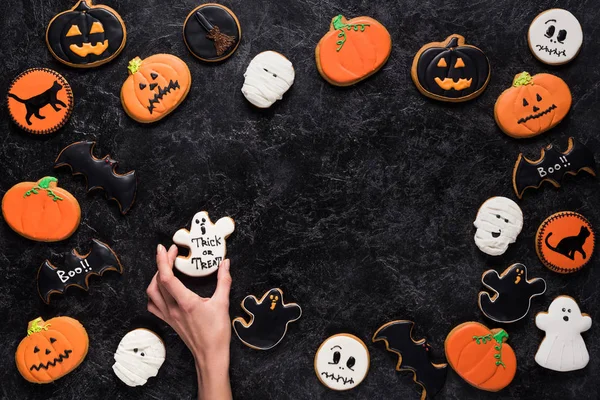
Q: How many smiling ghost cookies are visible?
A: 0